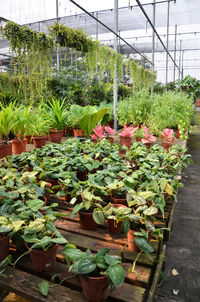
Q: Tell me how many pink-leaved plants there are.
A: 5